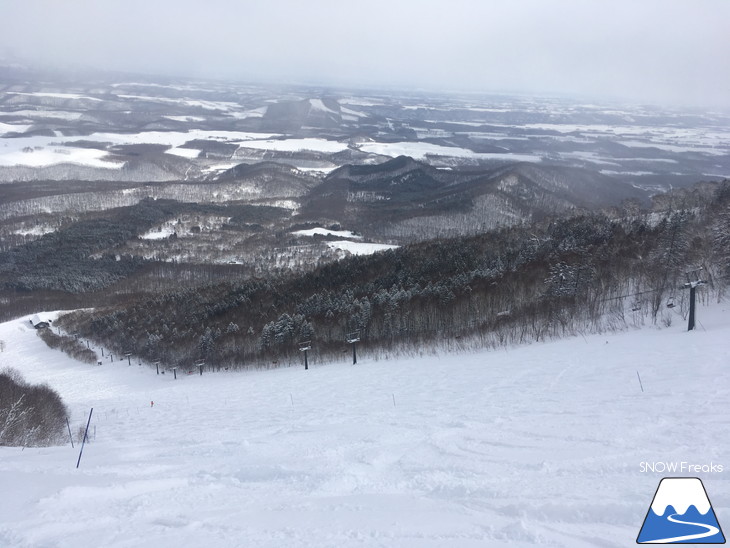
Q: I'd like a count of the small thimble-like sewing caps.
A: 0